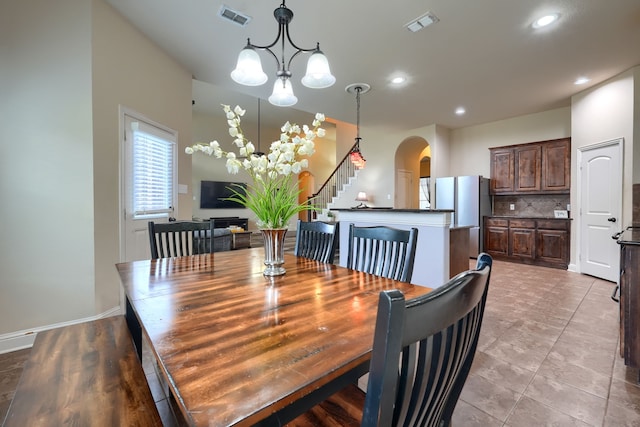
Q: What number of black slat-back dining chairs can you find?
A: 4